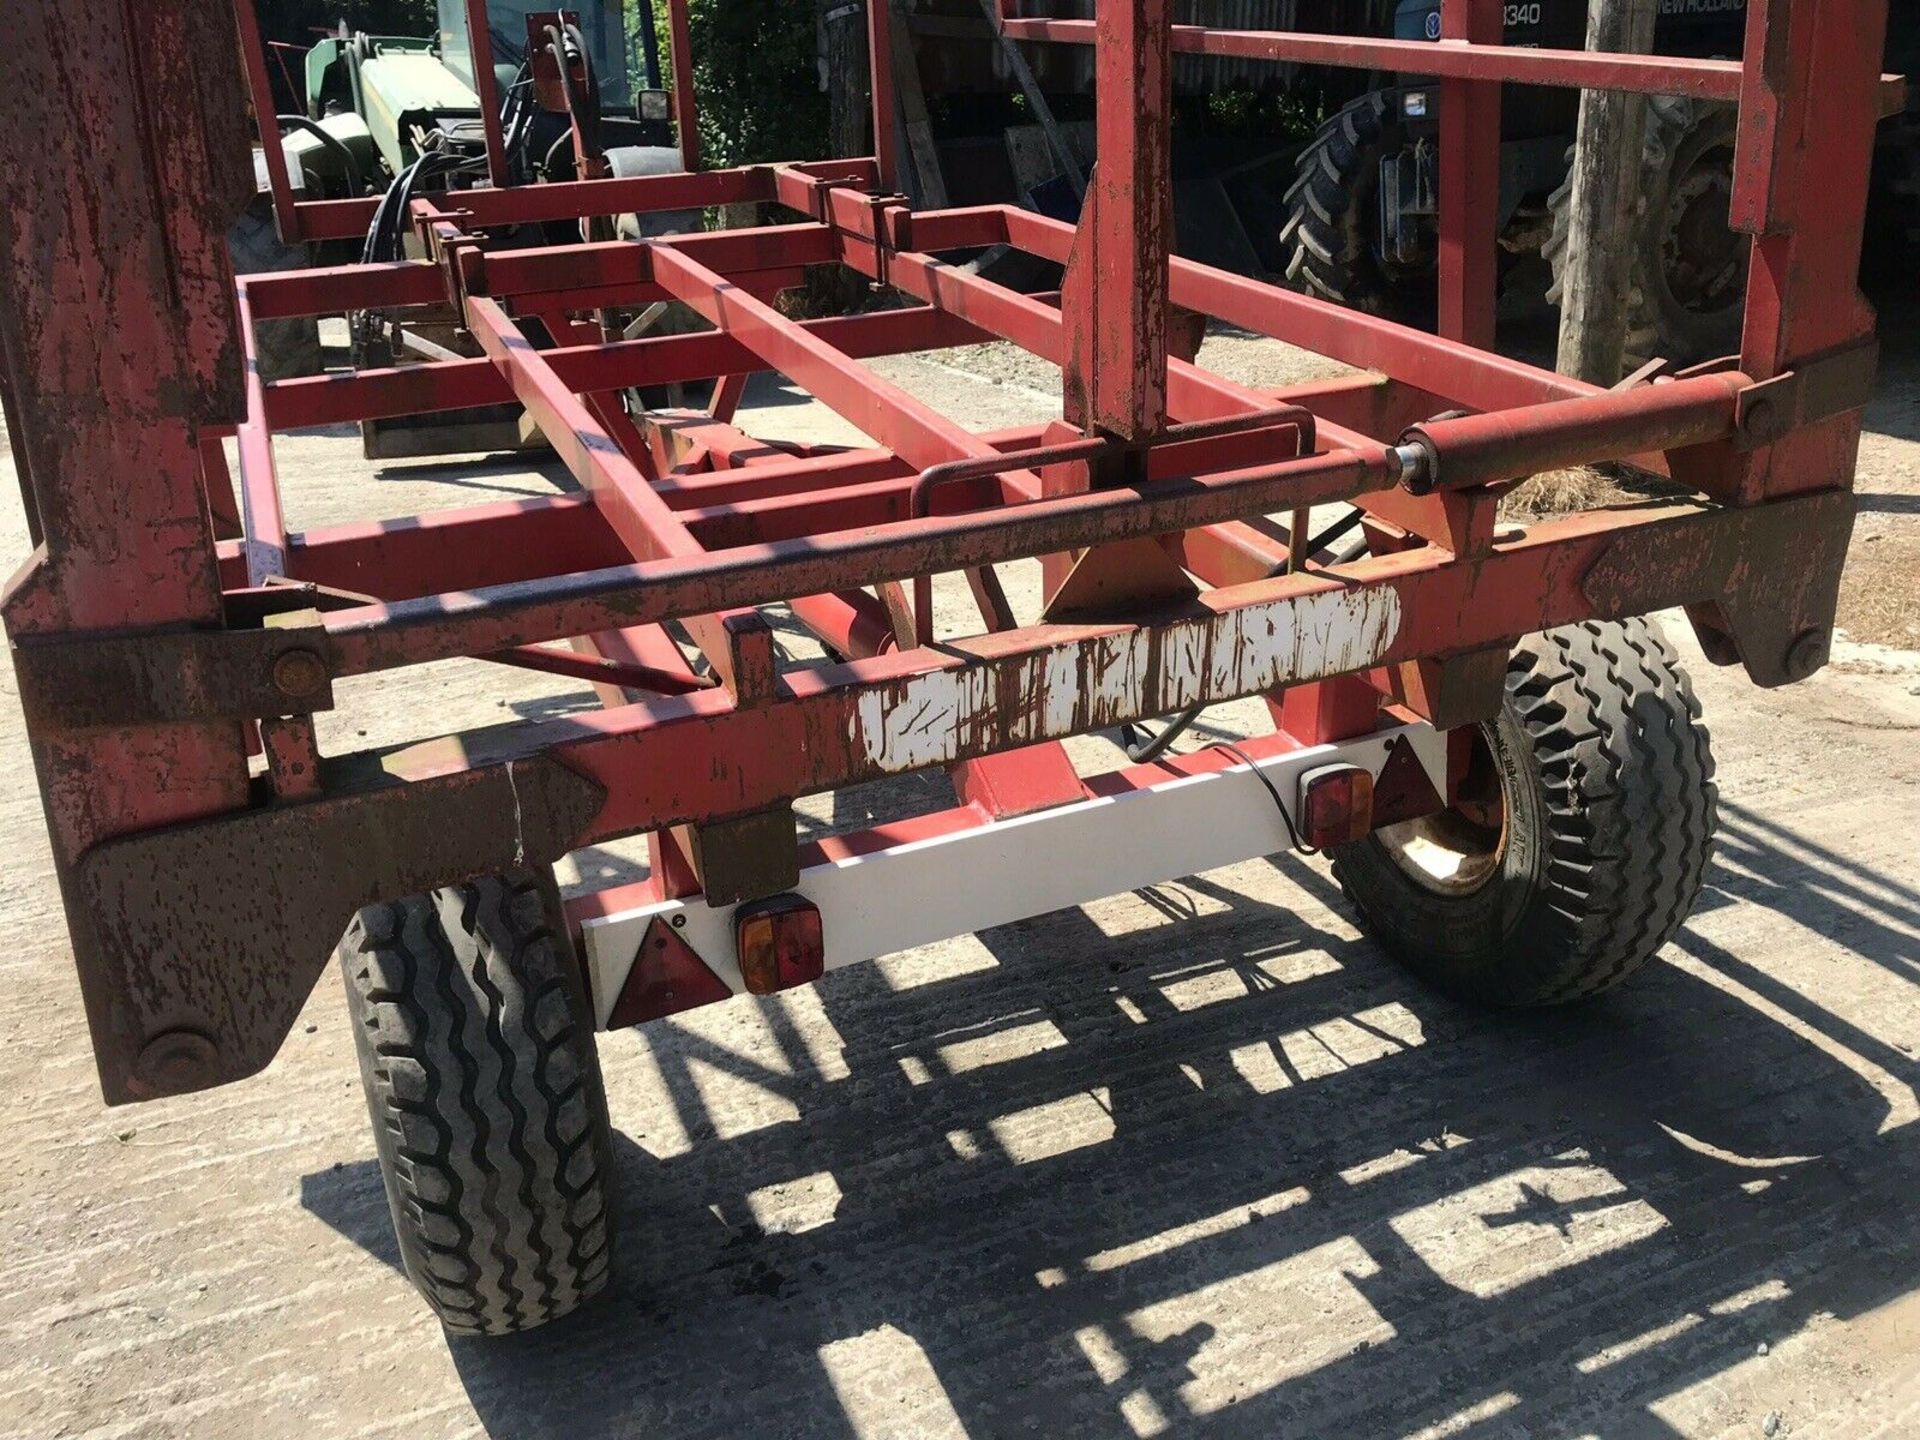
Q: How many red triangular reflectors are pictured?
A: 2